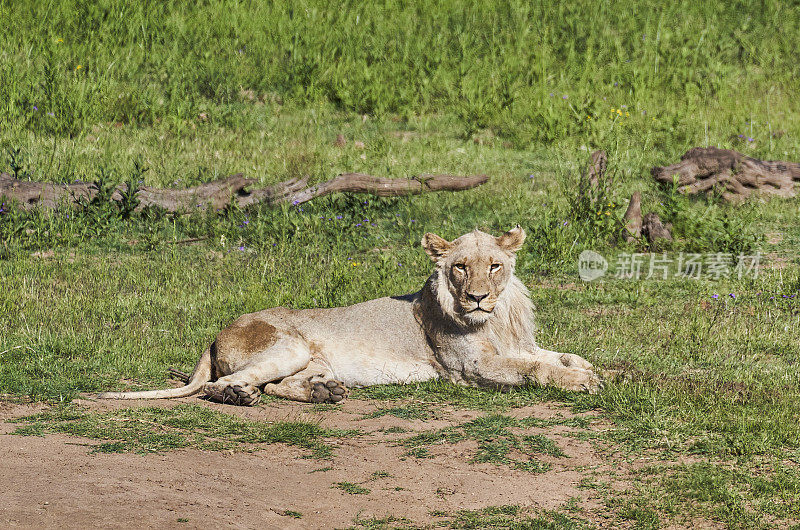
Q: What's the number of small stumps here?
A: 3